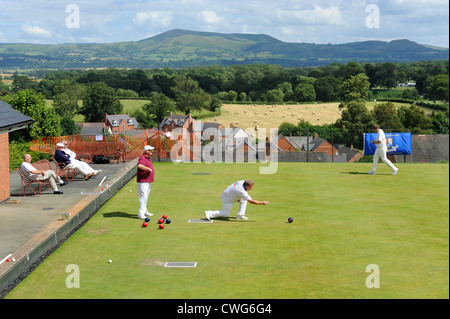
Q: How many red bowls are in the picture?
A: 4